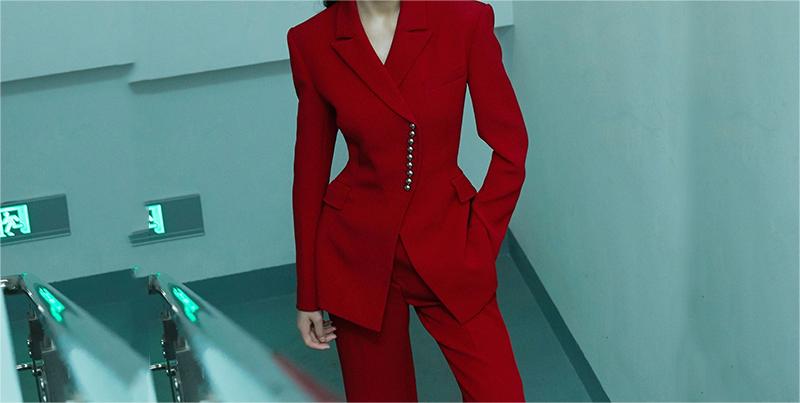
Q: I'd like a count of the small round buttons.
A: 9